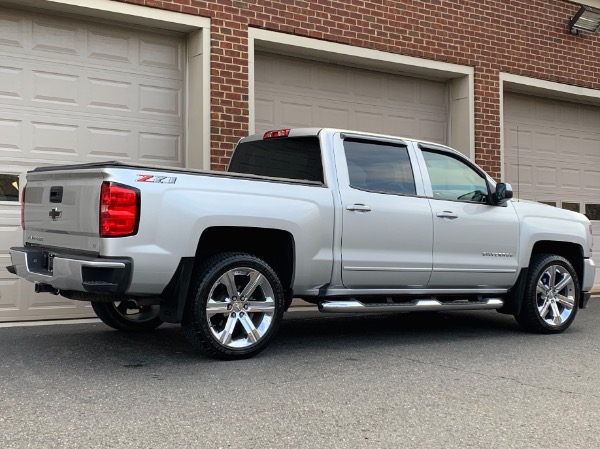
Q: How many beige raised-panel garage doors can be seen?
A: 3